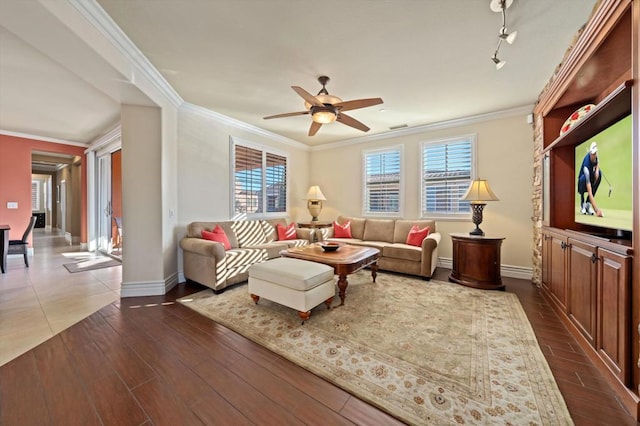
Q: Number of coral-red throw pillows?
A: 4